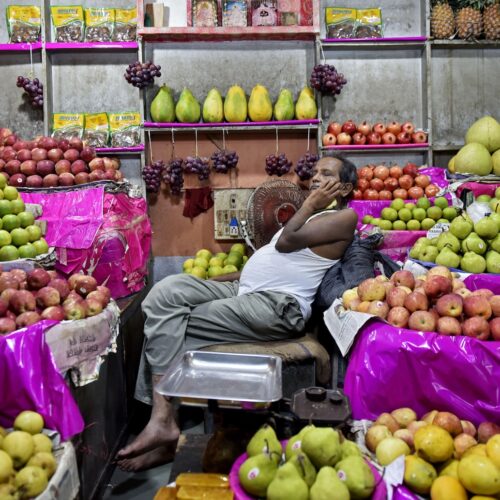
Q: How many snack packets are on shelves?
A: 9